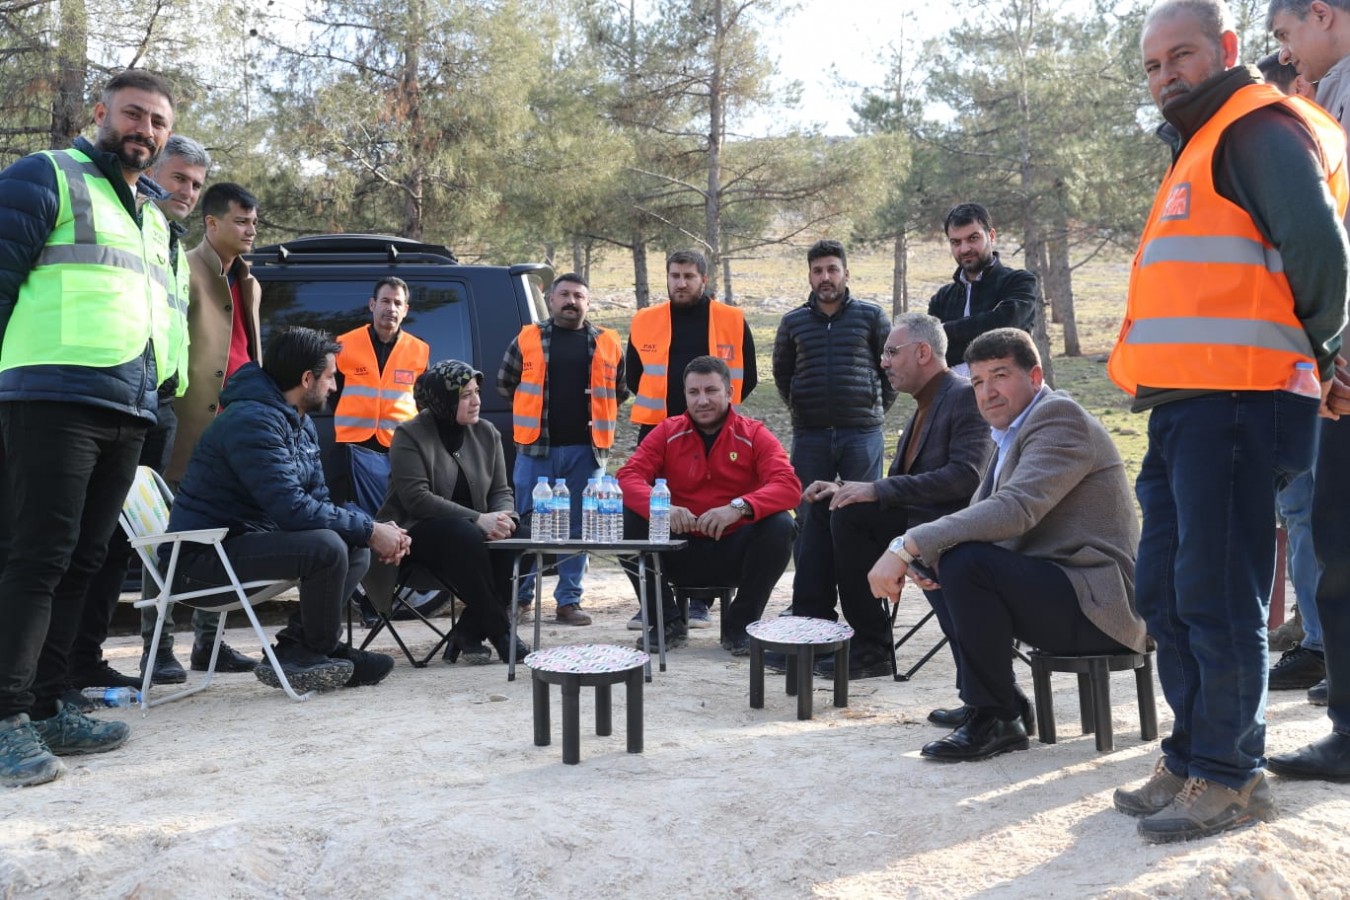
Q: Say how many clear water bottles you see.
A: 8